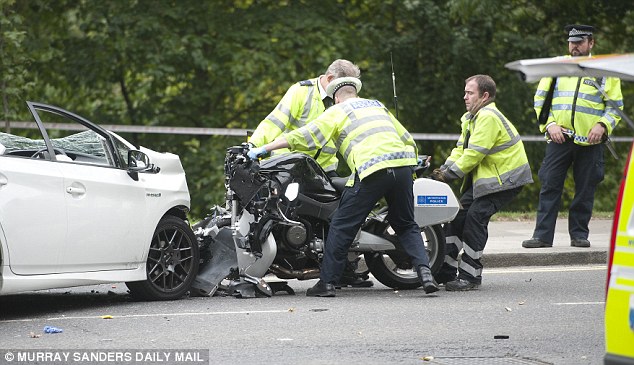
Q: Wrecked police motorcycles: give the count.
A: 1